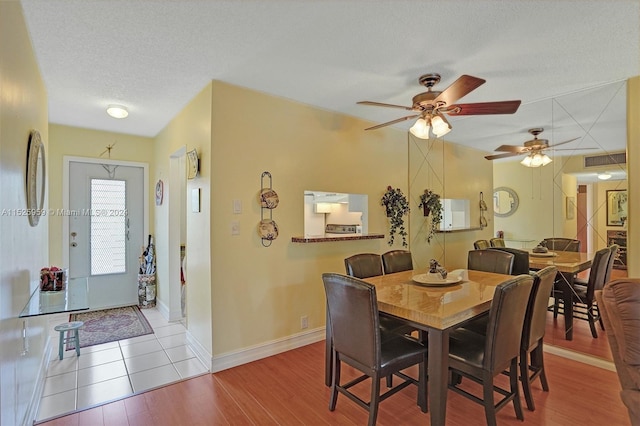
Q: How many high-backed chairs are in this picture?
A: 6